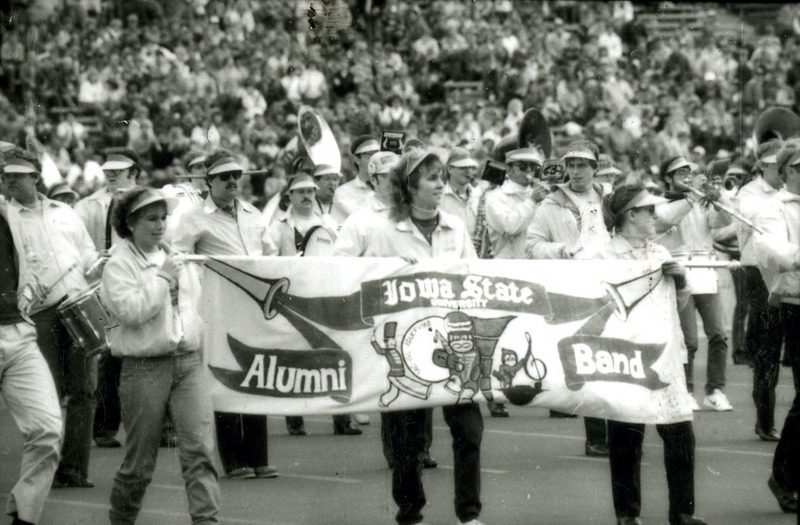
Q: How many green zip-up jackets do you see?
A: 0